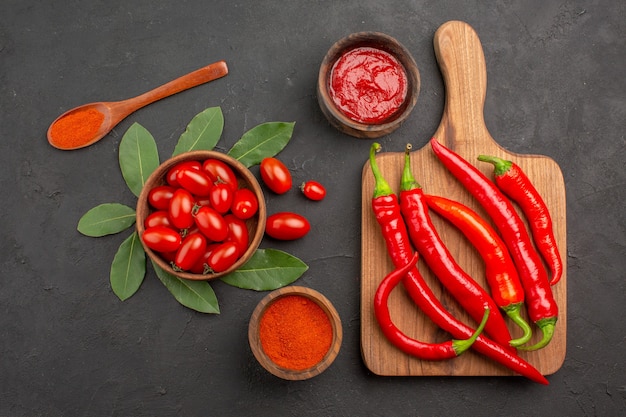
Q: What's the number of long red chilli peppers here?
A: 6